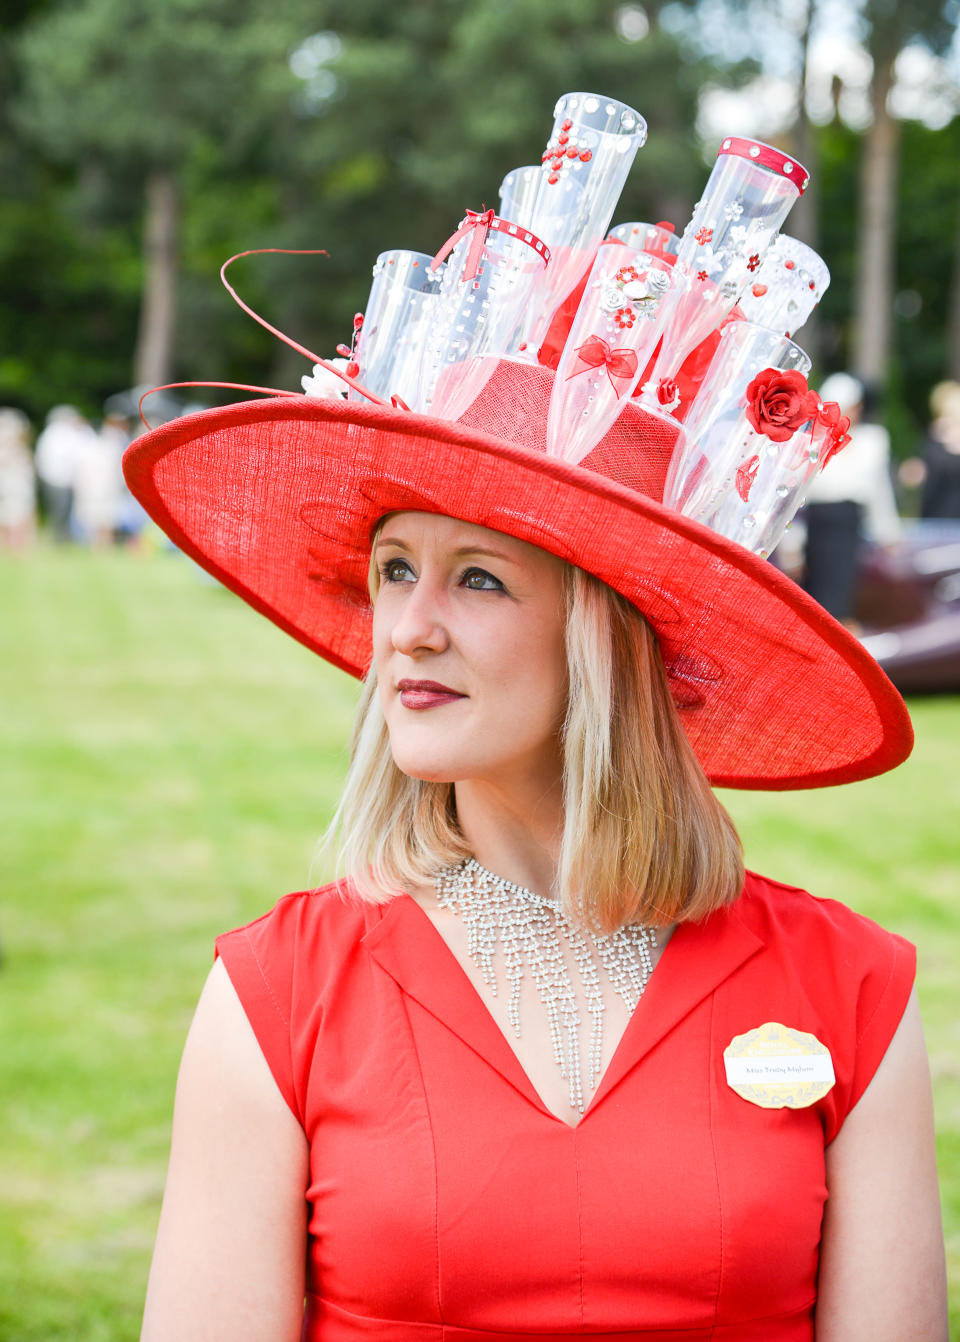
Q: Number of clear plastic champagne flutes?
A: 10